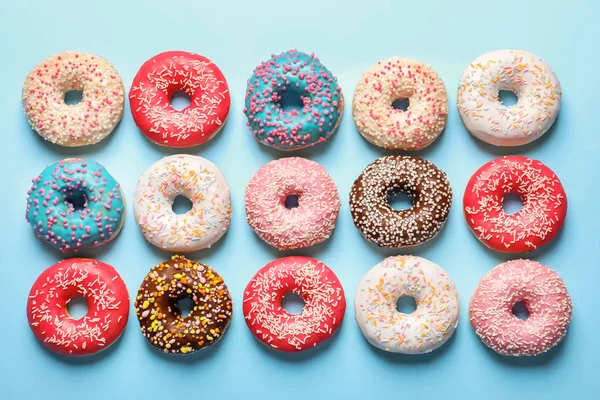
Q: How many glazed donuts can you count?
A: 15